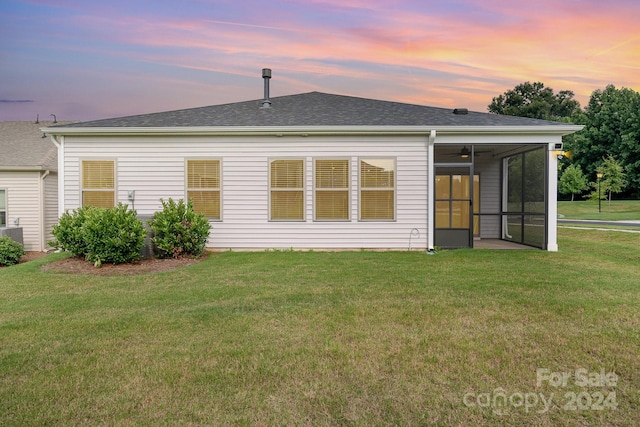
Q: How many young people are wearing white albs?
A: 0